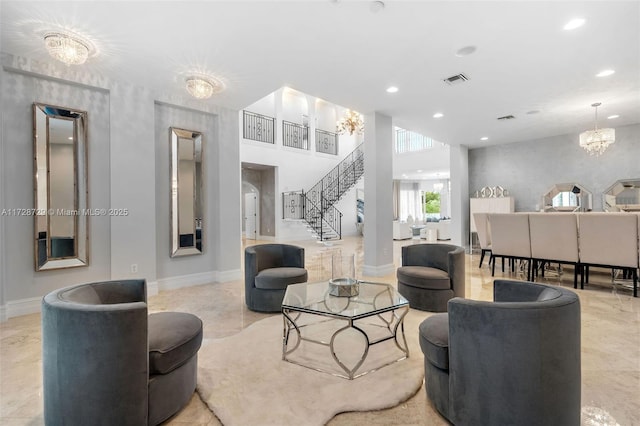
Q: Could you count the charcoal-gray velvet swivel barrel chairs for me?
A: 4